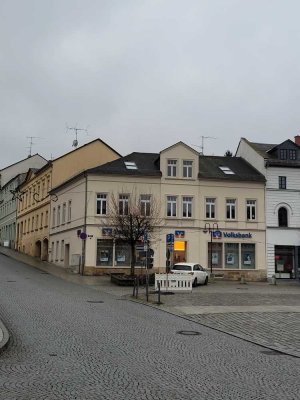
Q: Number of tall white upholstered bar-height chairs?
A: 0